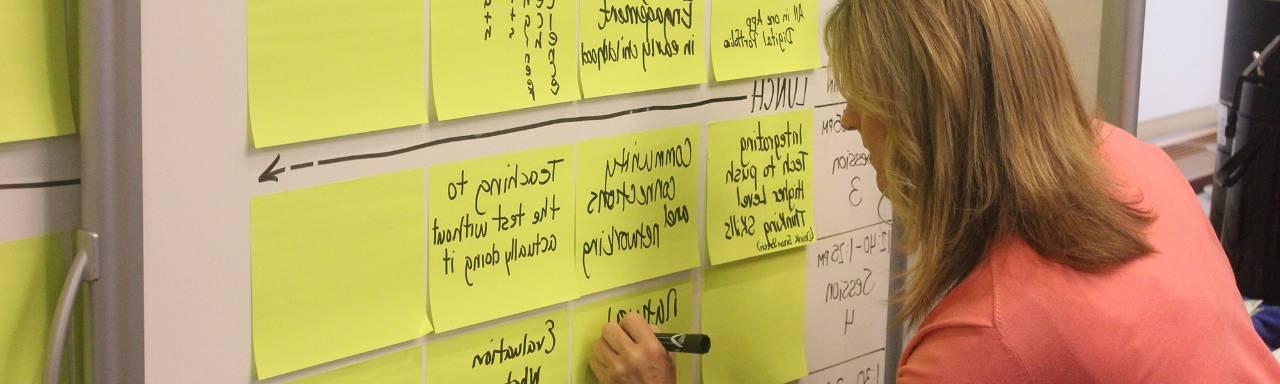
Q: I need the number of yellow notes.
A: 14